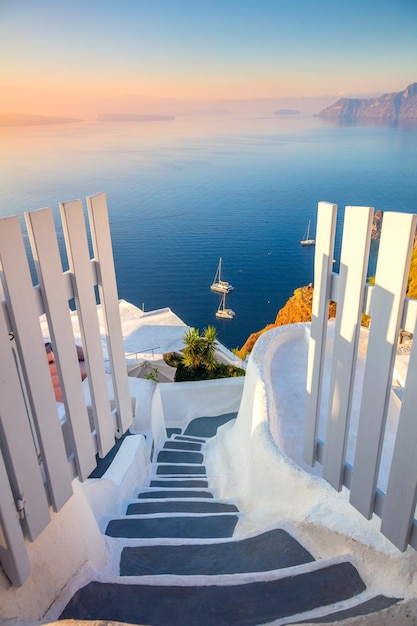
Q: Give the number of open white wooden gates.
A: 2